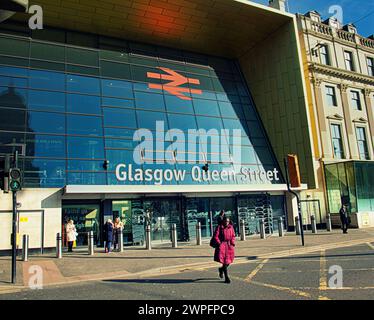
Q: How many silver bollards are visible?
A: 13